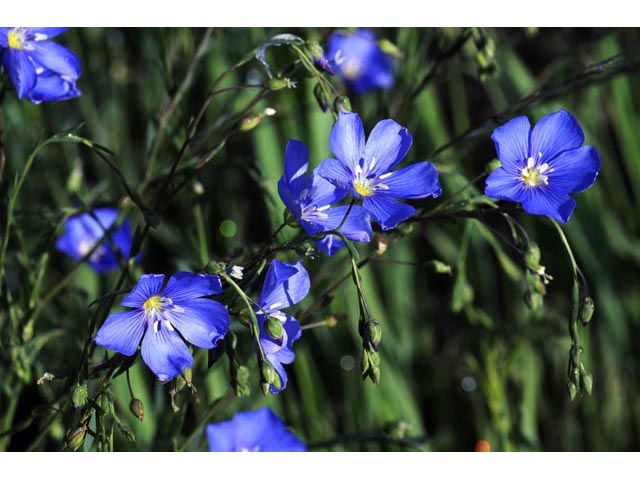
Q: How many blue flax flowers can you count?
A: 9